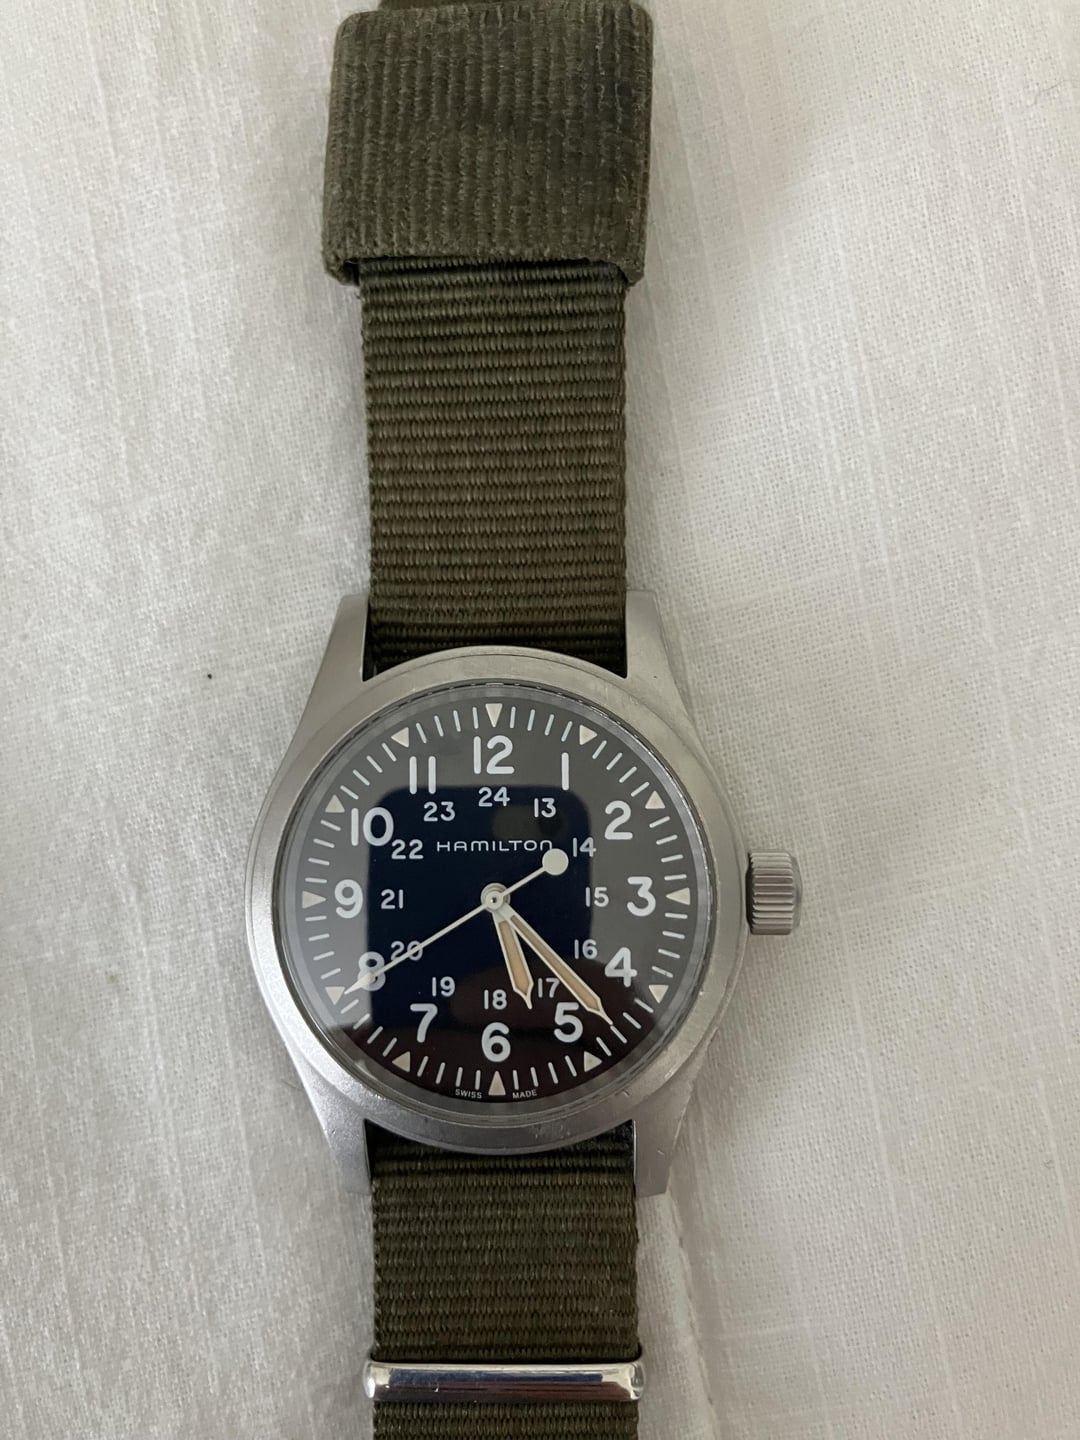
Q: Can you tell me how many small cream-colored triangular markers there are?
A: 12